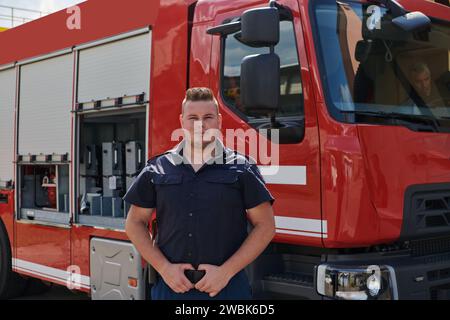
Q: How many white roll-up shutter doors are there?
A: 3